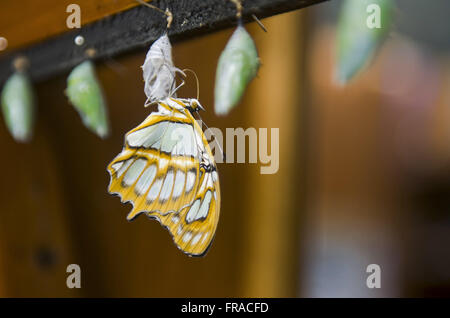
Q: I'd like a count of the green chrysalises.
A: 4